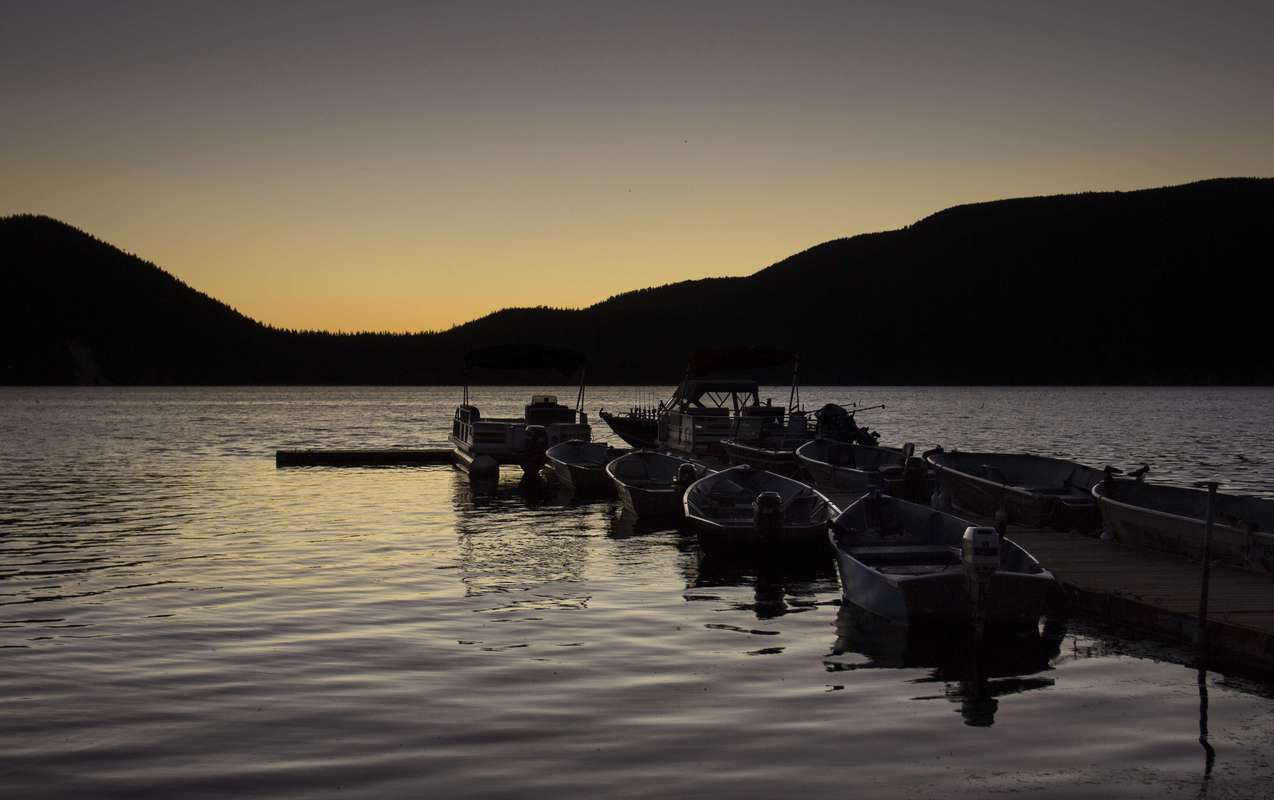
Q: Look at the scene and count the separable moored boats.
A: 11